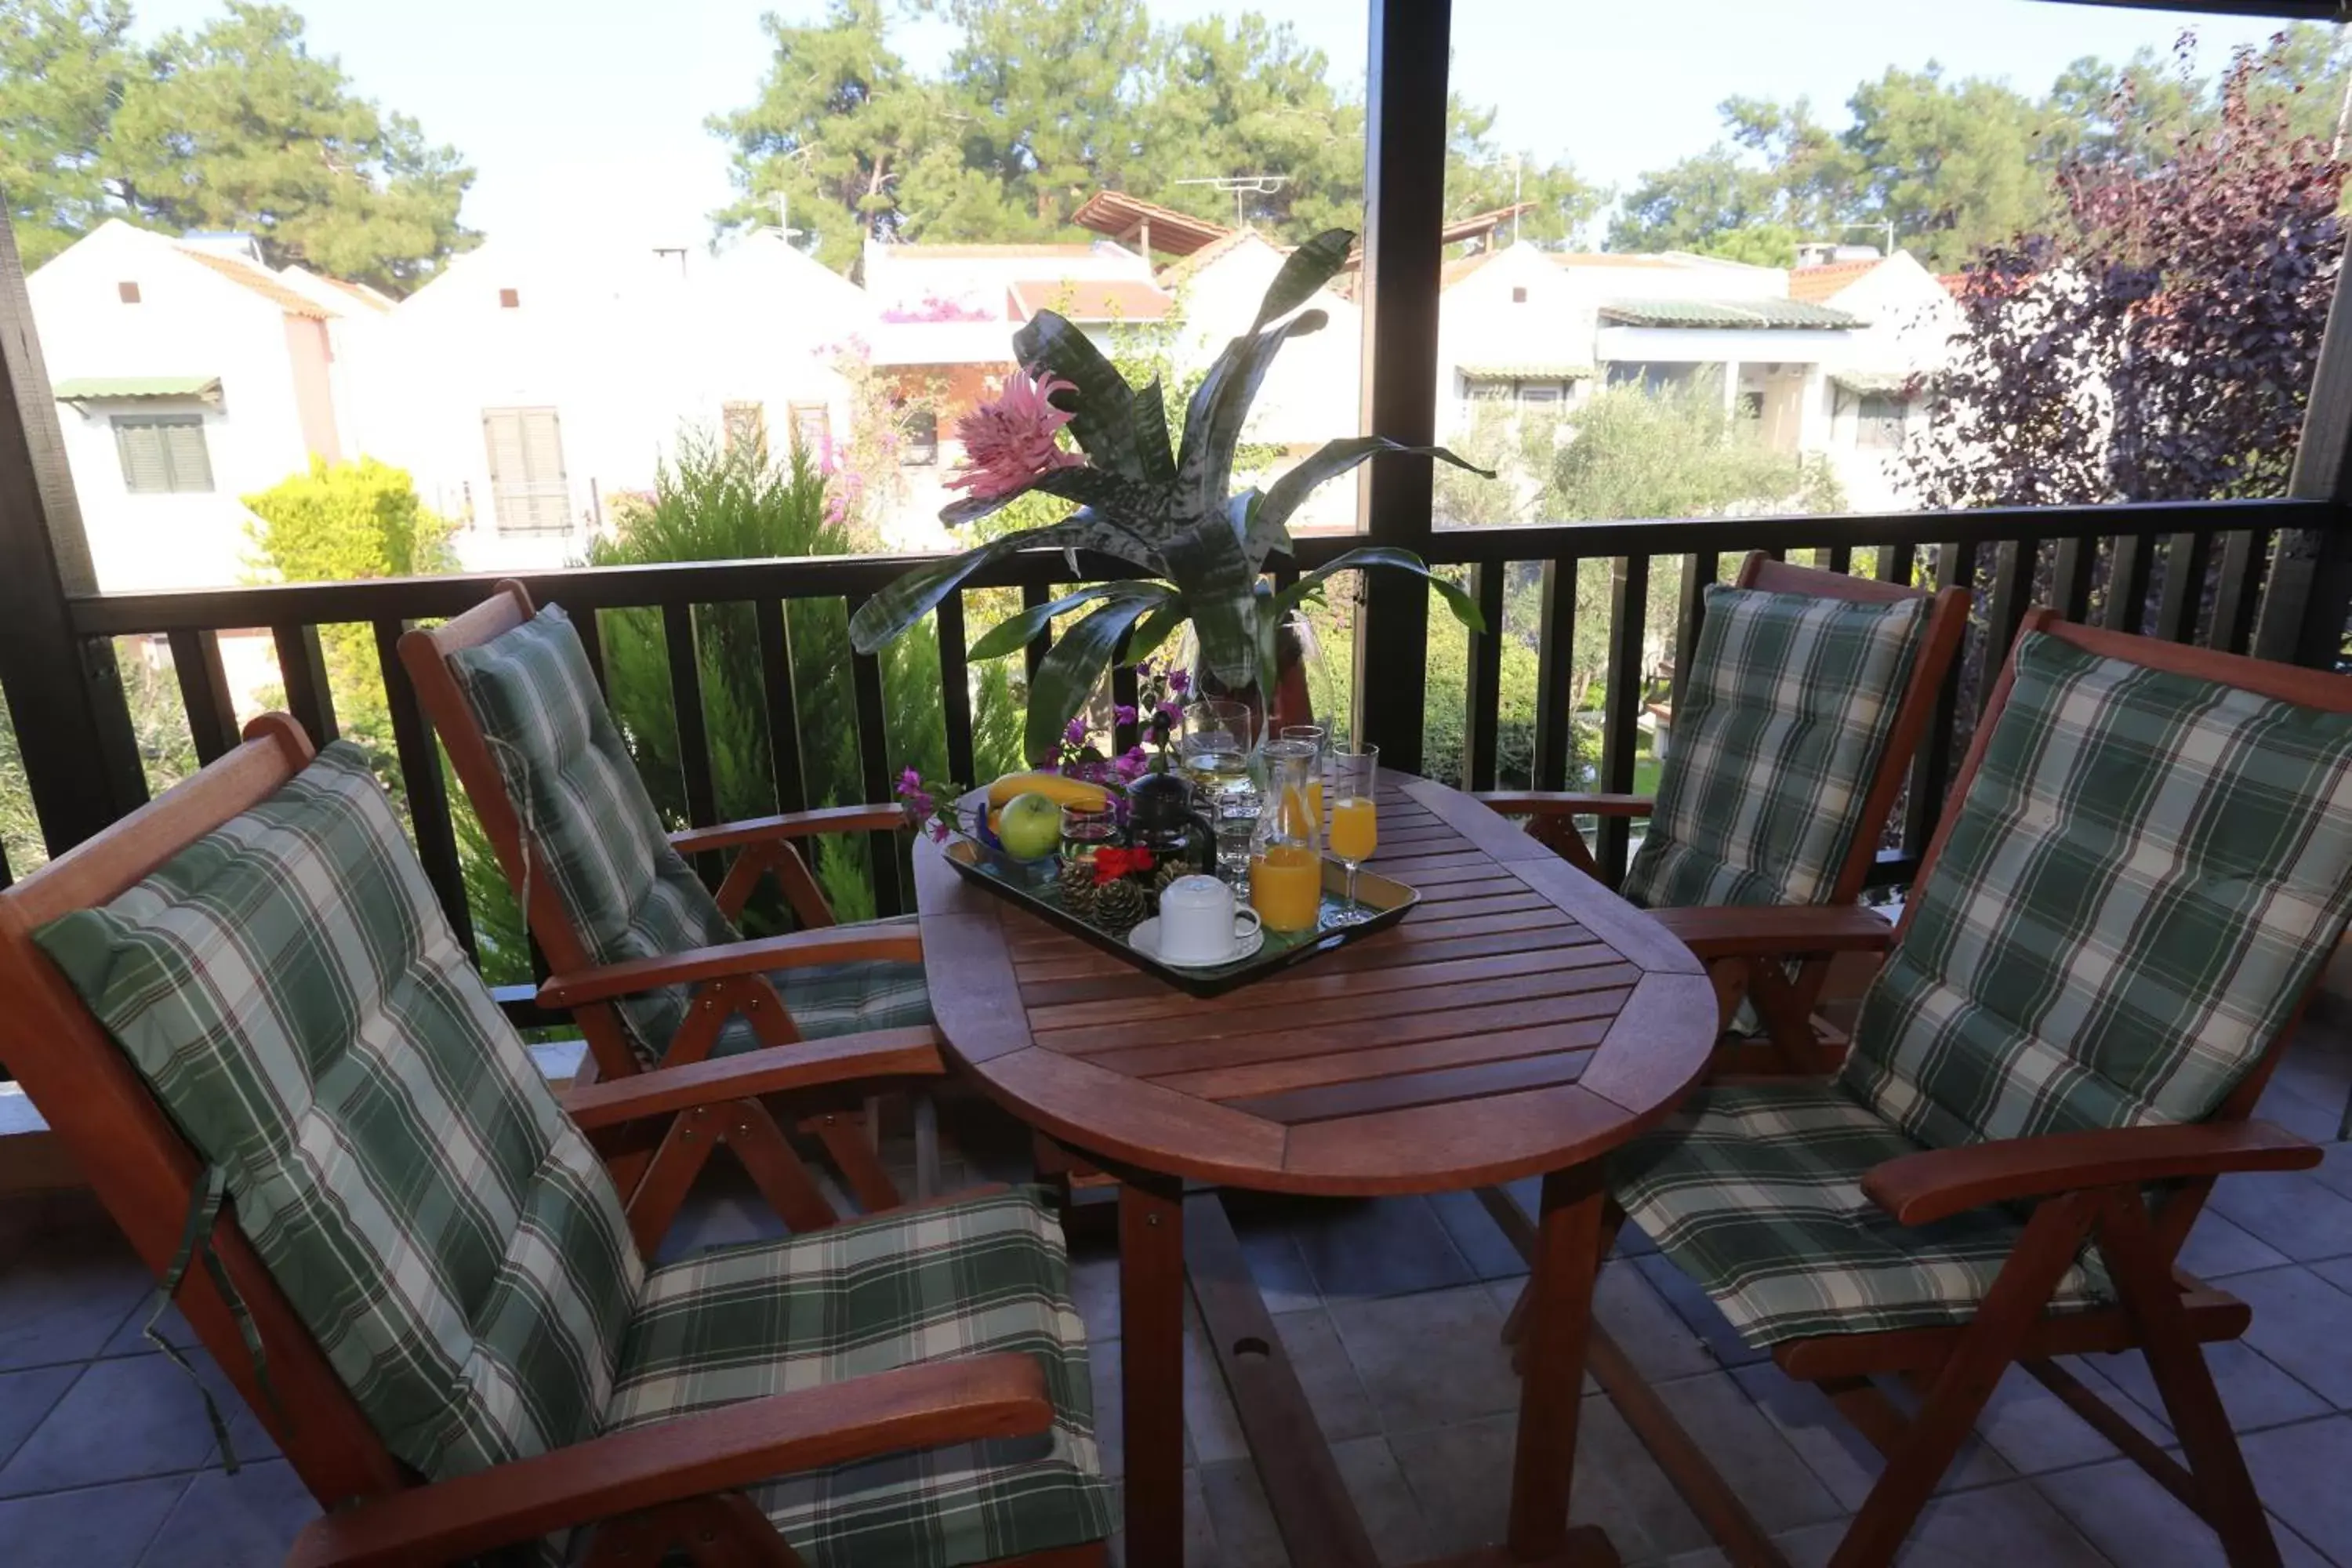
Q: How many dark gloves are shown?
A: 0